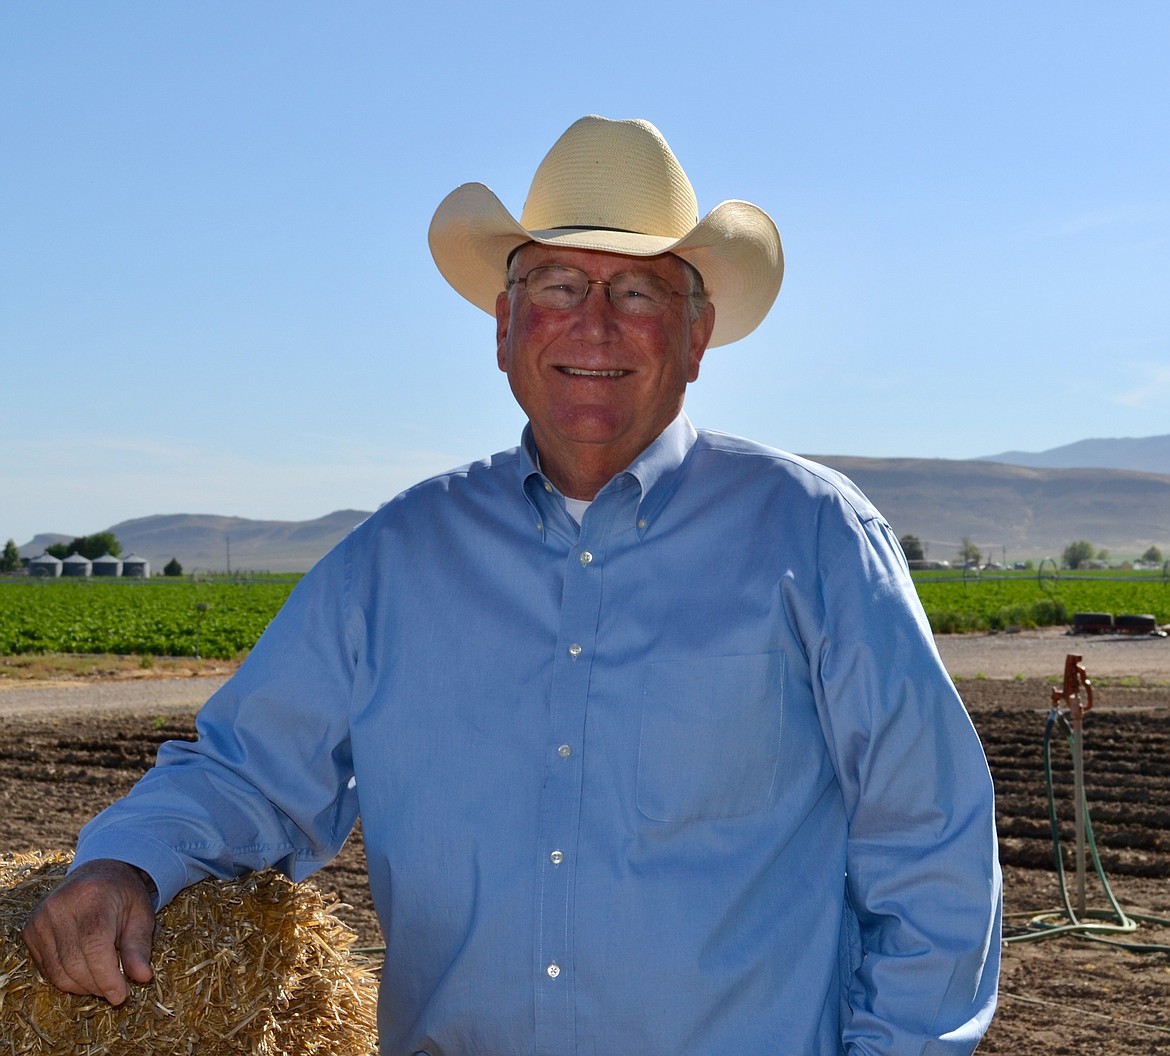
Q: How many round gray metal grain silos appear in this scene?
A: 4